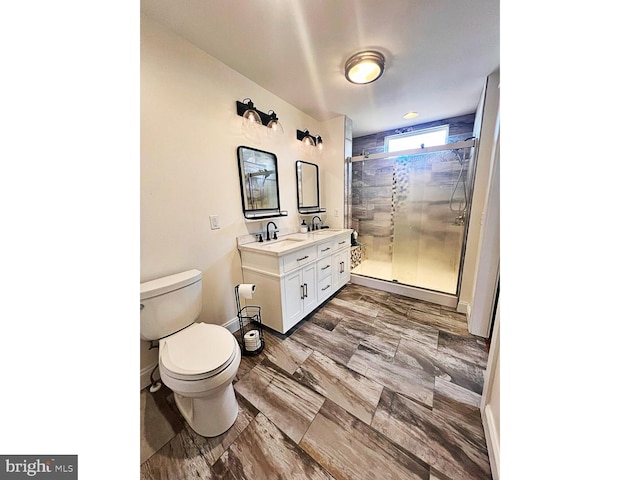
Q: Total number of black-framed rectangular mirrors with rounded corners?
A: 2